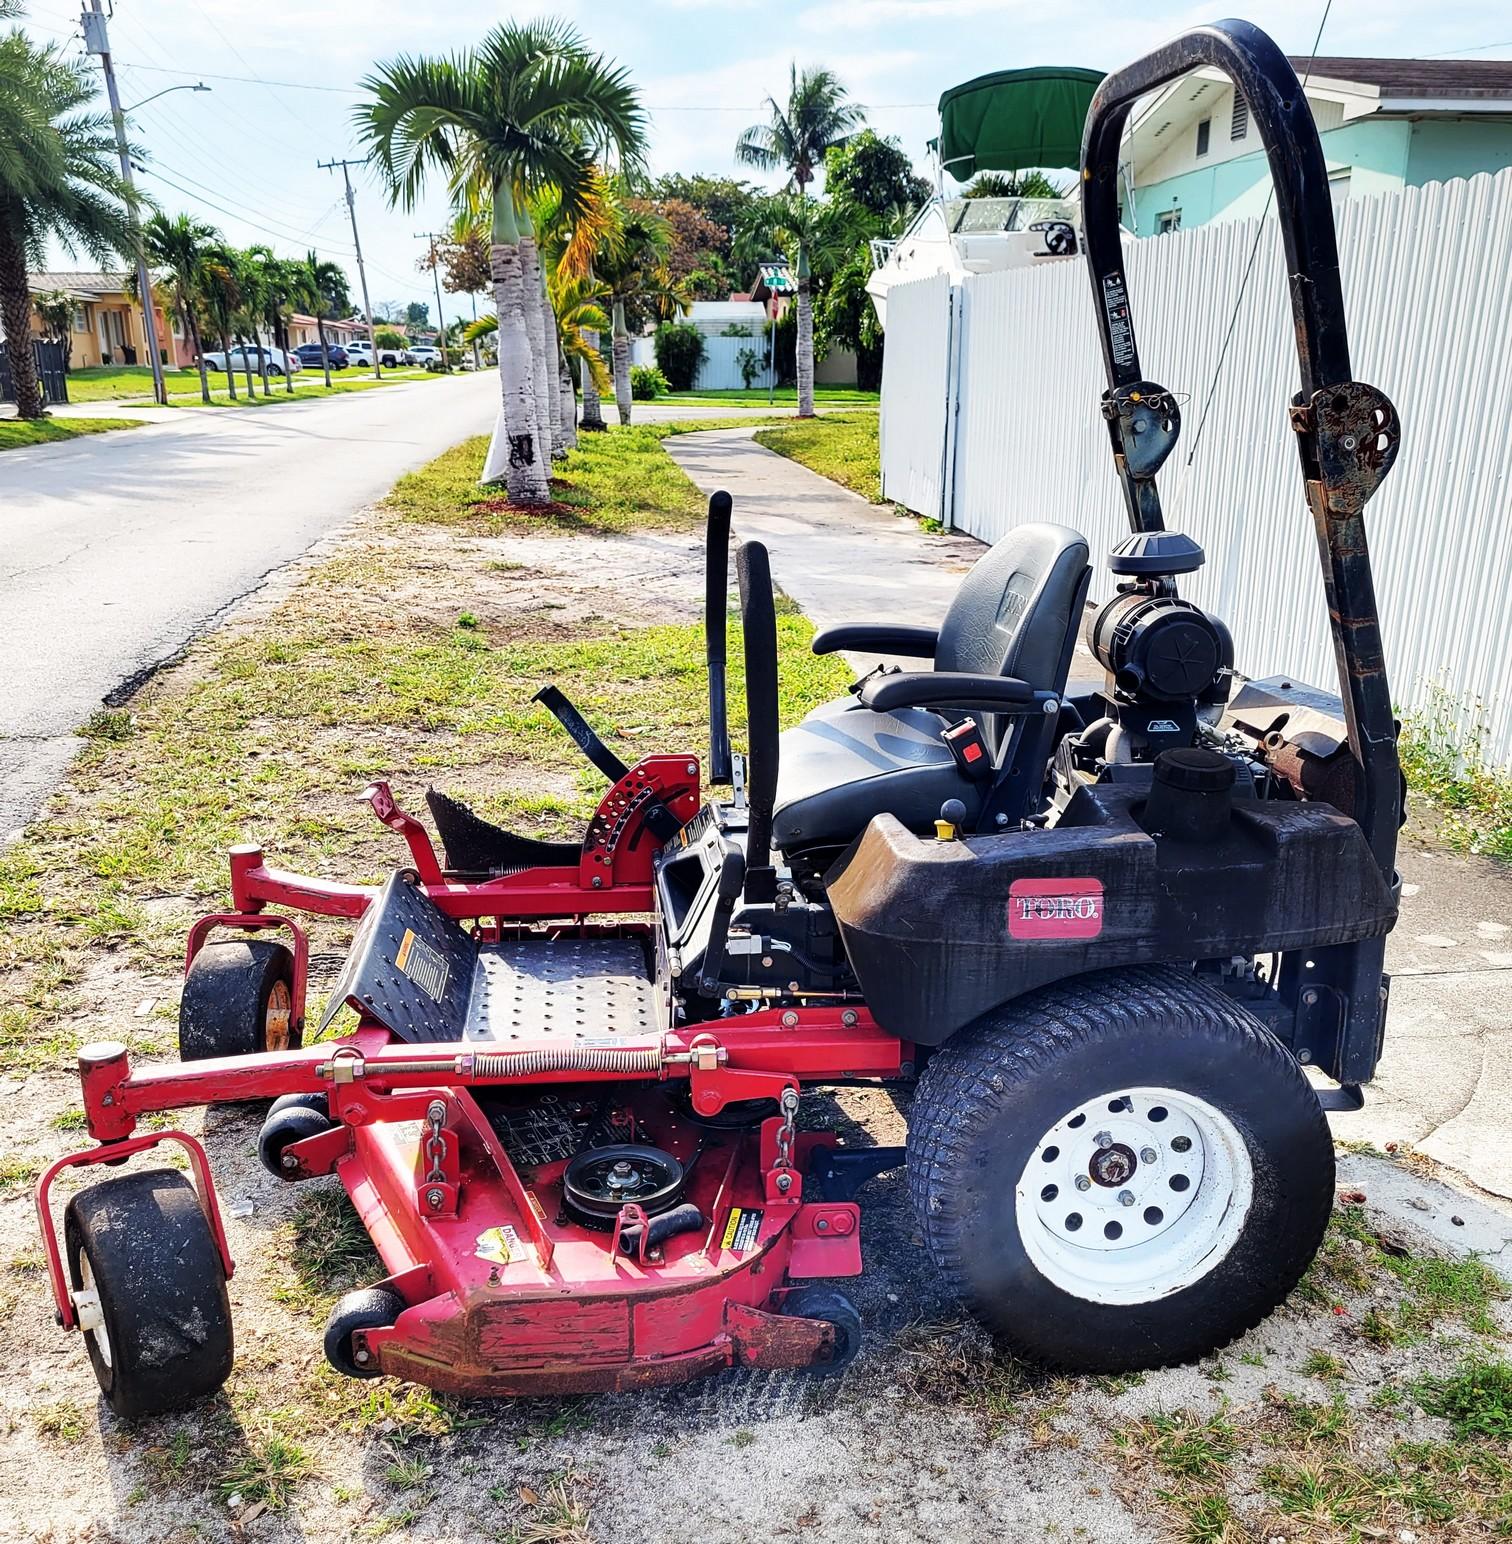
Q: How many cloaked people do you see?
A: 0